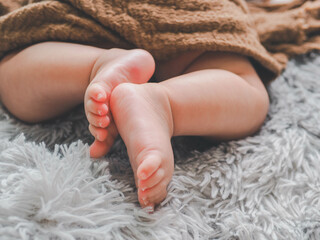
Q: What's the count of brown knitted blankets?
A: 1